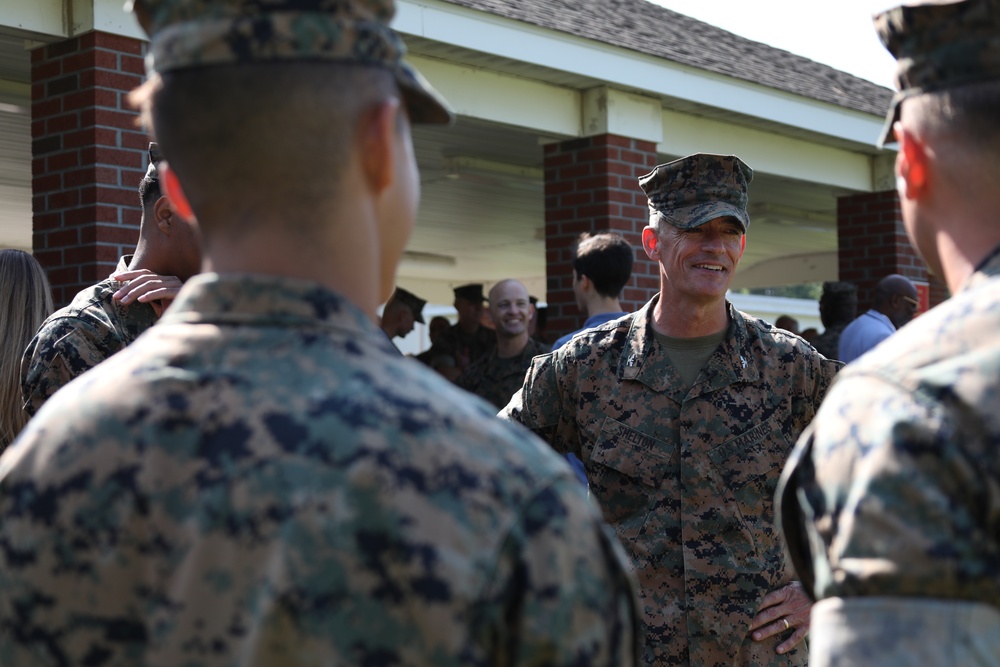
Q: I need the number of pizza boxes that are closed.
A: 0